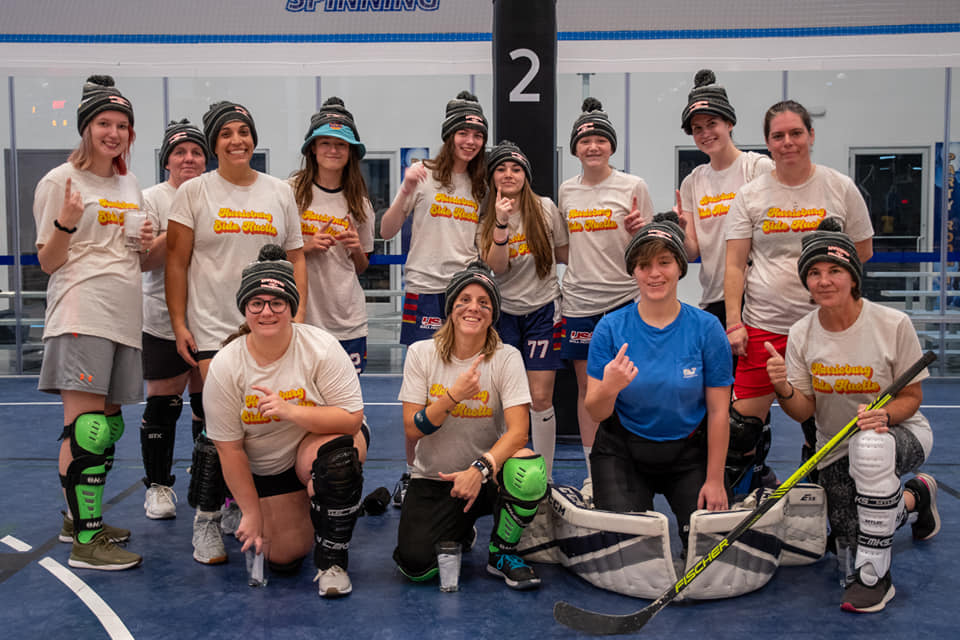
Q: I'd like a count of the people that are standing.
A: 9